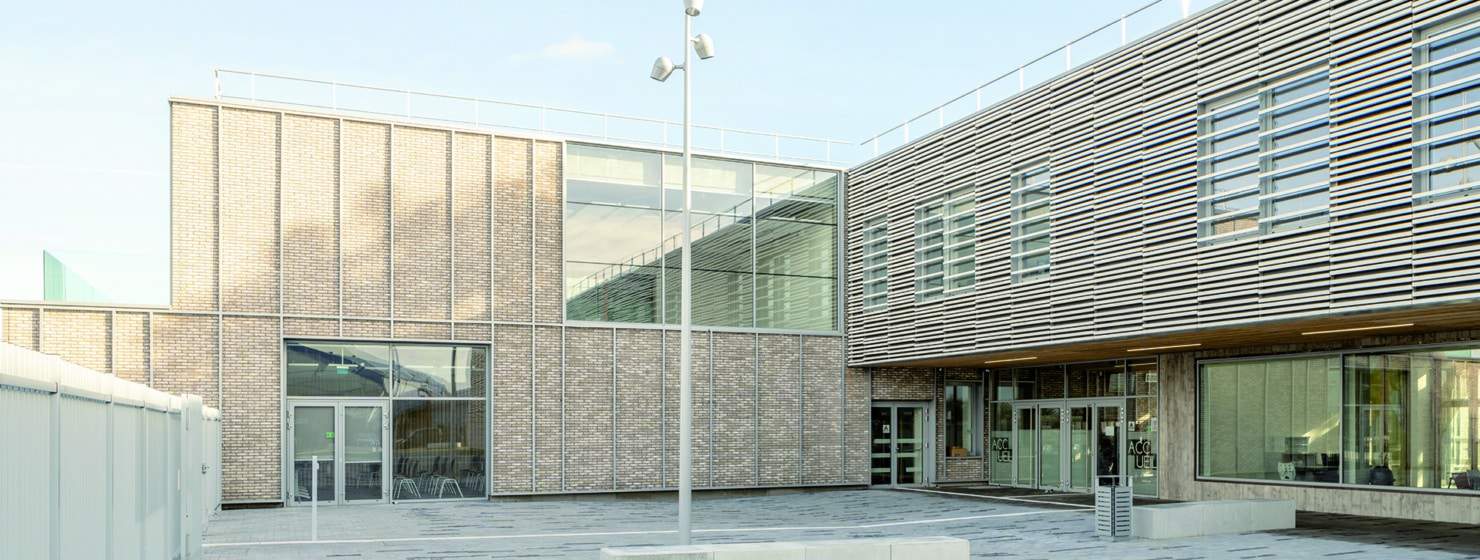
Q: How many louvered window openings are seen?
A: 5